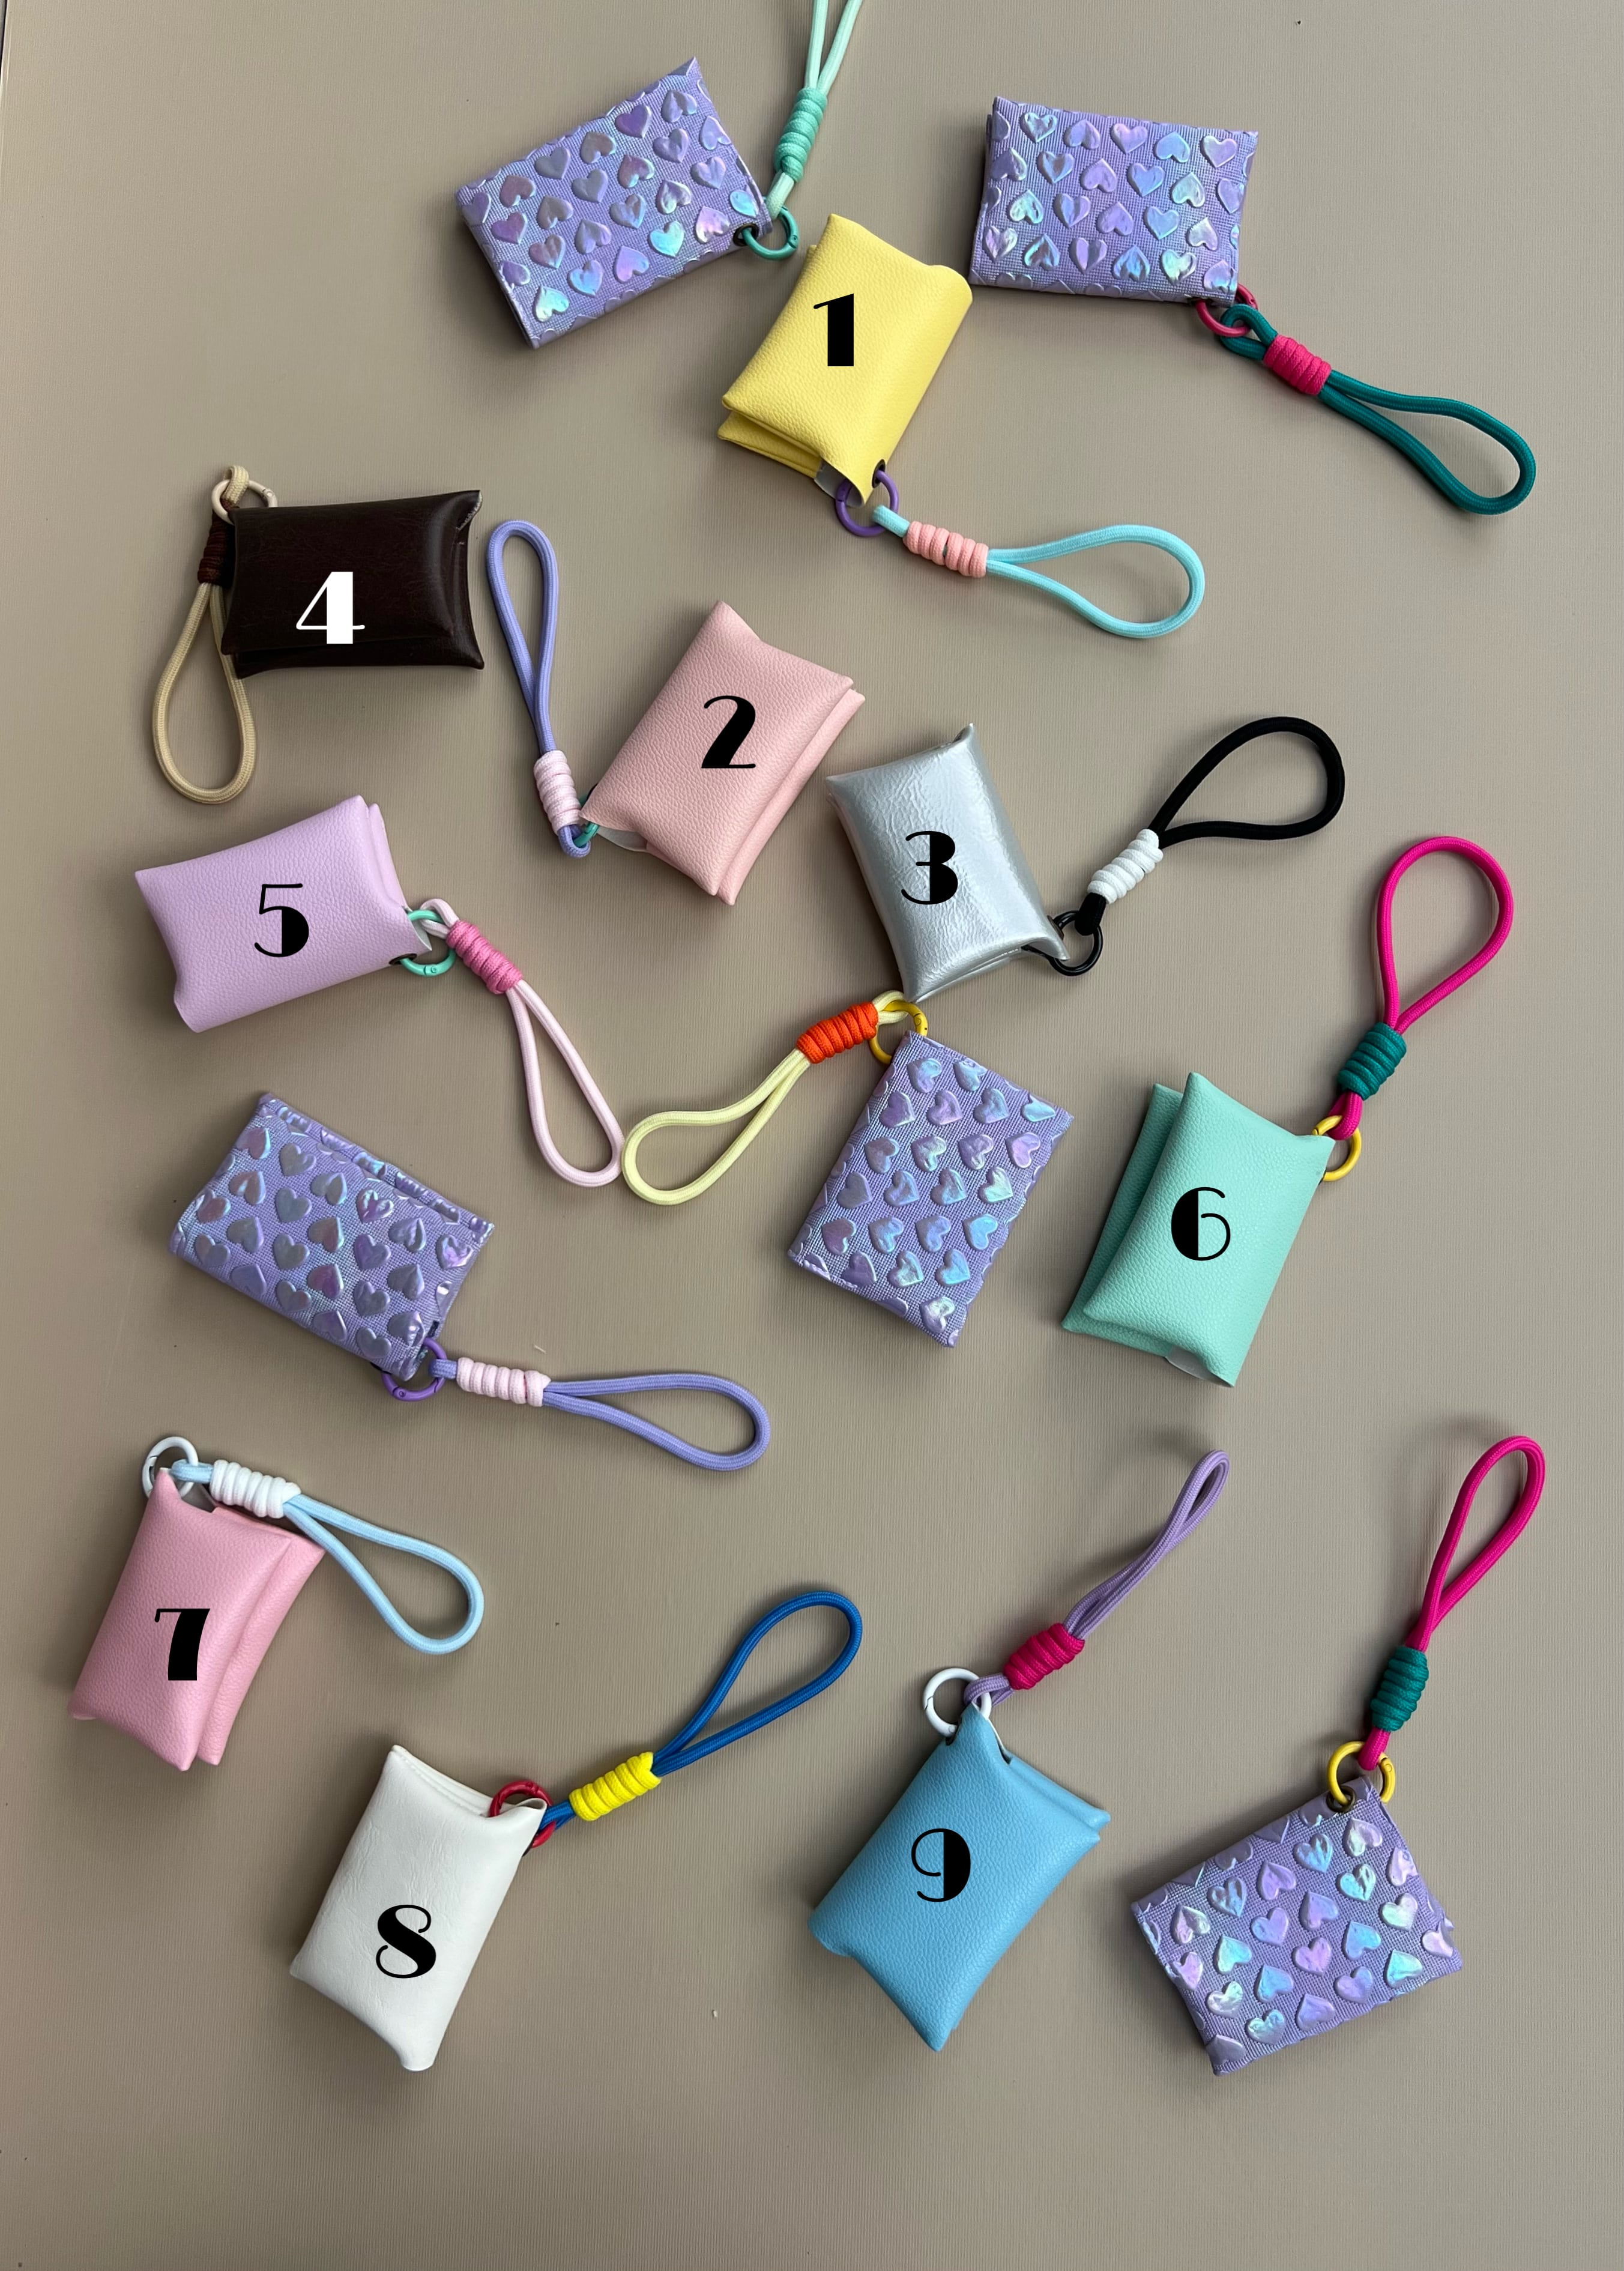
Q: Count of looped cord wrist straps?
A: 14